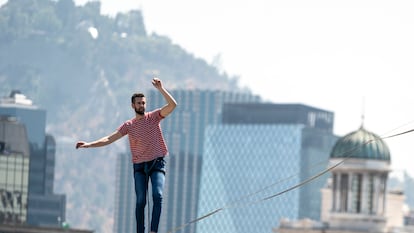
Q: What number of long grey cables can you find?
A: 2